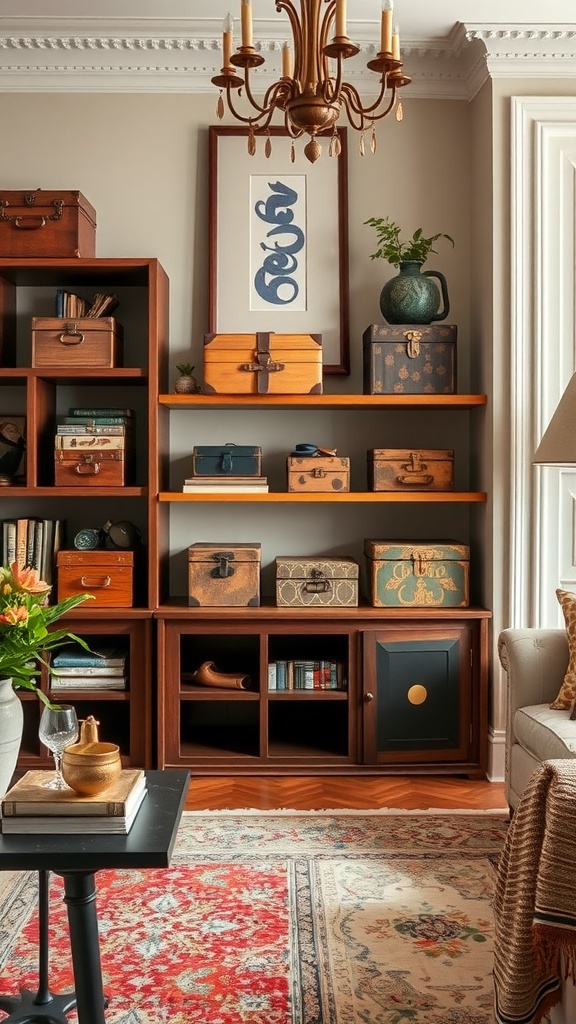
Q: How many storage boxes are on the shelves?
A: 12